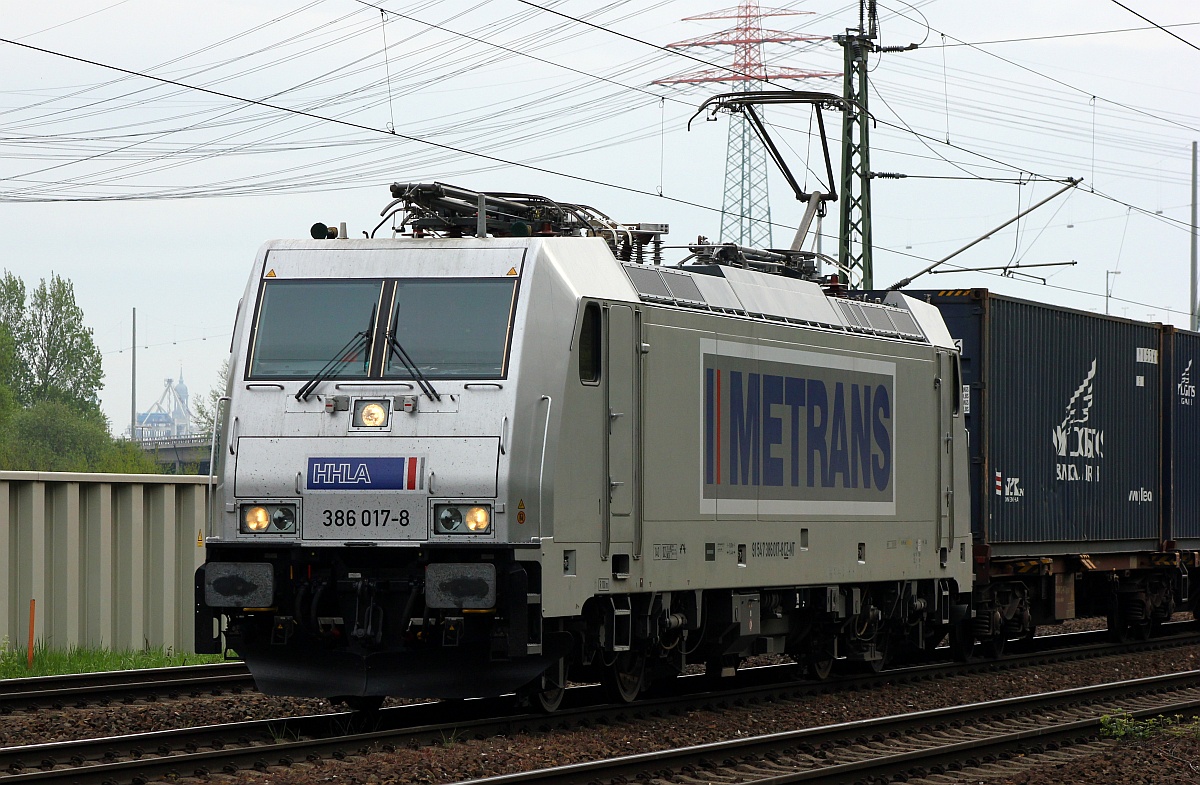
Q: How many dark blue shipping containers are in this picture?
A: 2